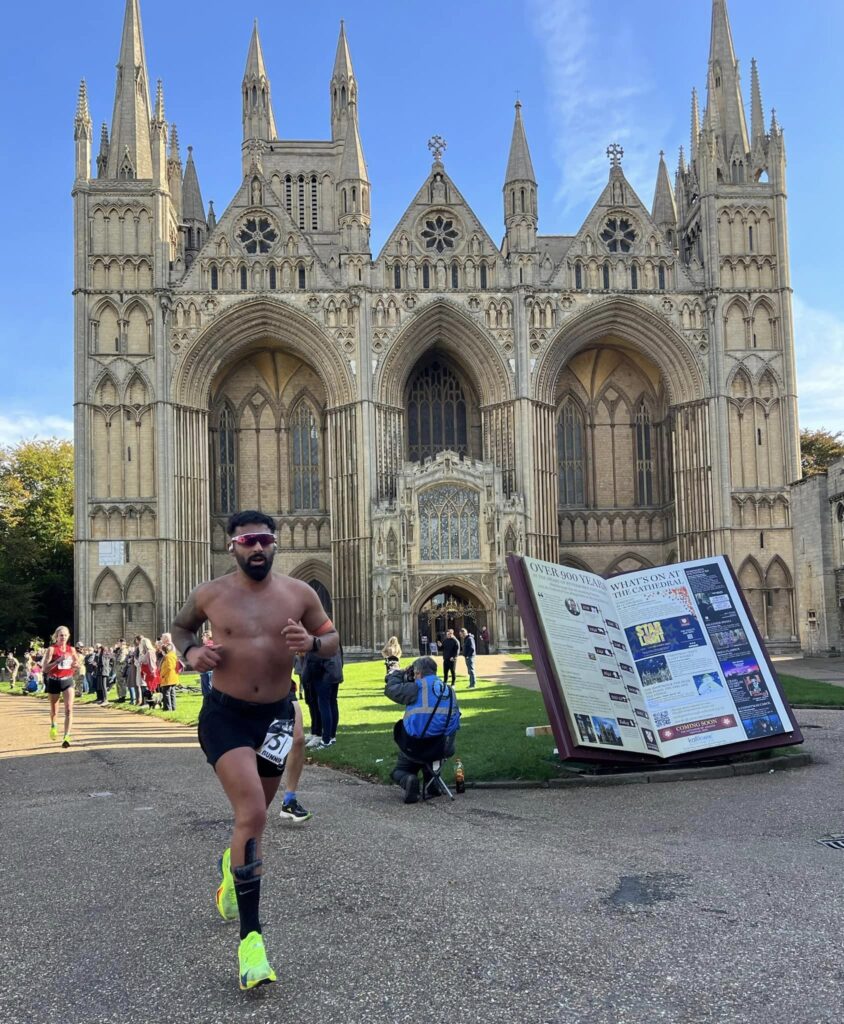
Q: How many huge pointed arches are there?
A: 3